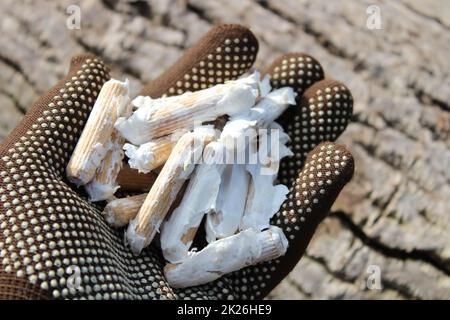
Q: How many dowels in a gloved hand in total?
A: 11